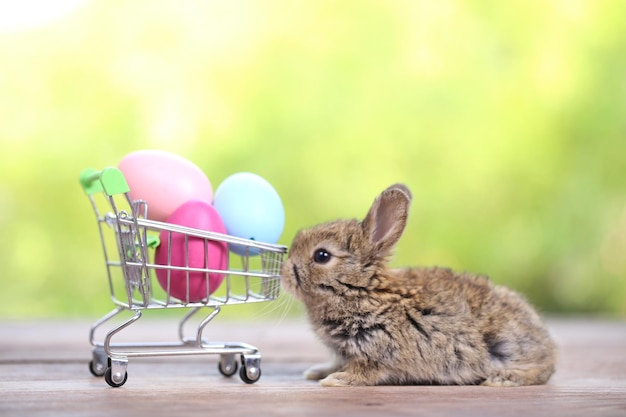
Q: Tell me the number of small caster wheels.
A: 4